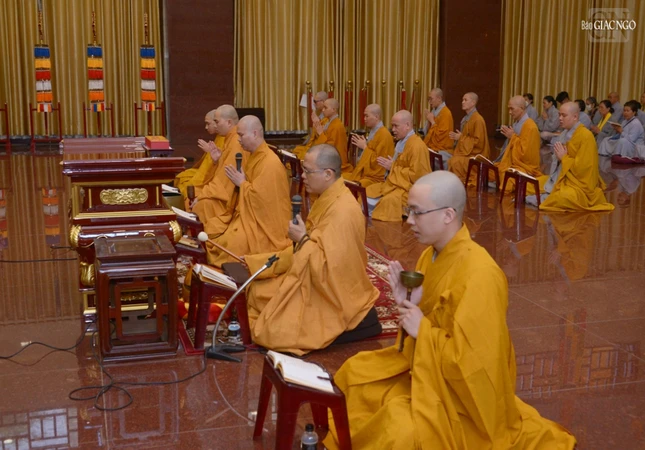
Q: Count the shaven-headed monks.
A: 13